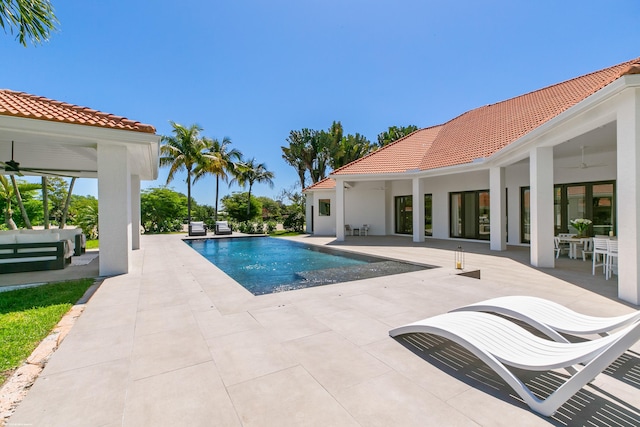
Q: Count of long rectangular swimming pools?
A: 1